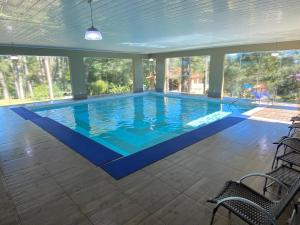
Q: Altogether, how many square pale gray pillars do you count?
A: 4